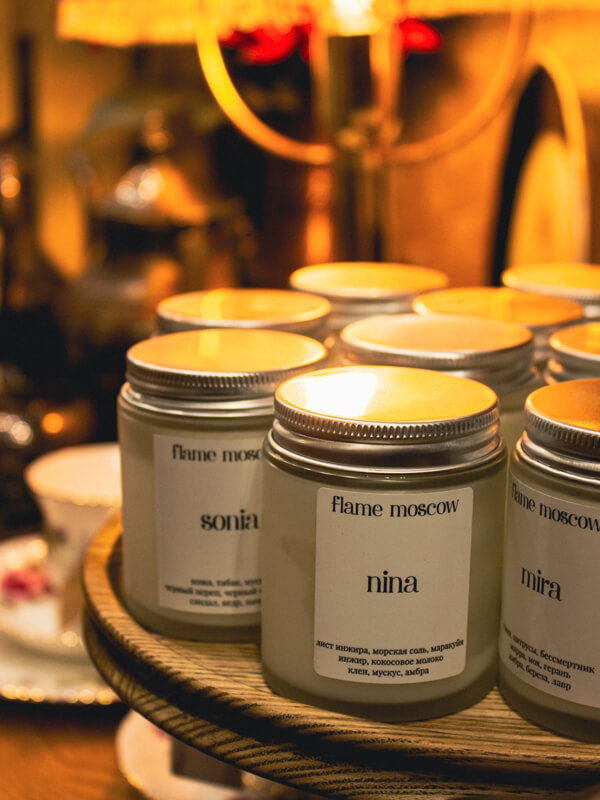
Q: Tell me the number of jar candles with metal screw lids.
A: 9